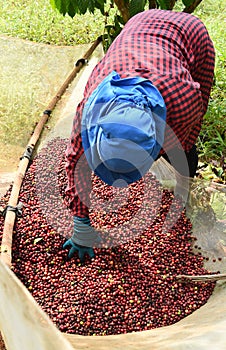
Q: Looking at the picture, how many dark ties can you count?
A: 4